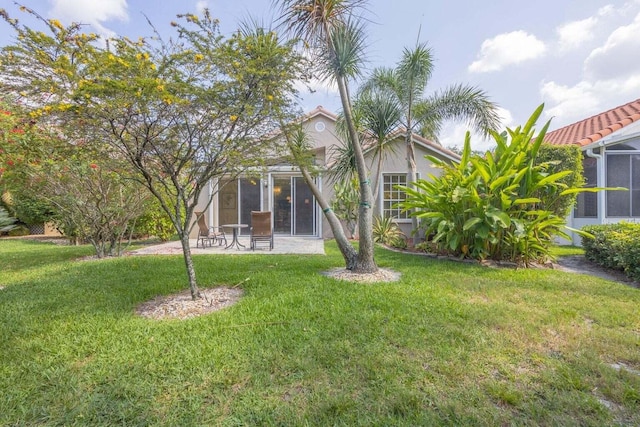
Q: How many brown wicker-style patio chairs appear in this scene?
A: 2